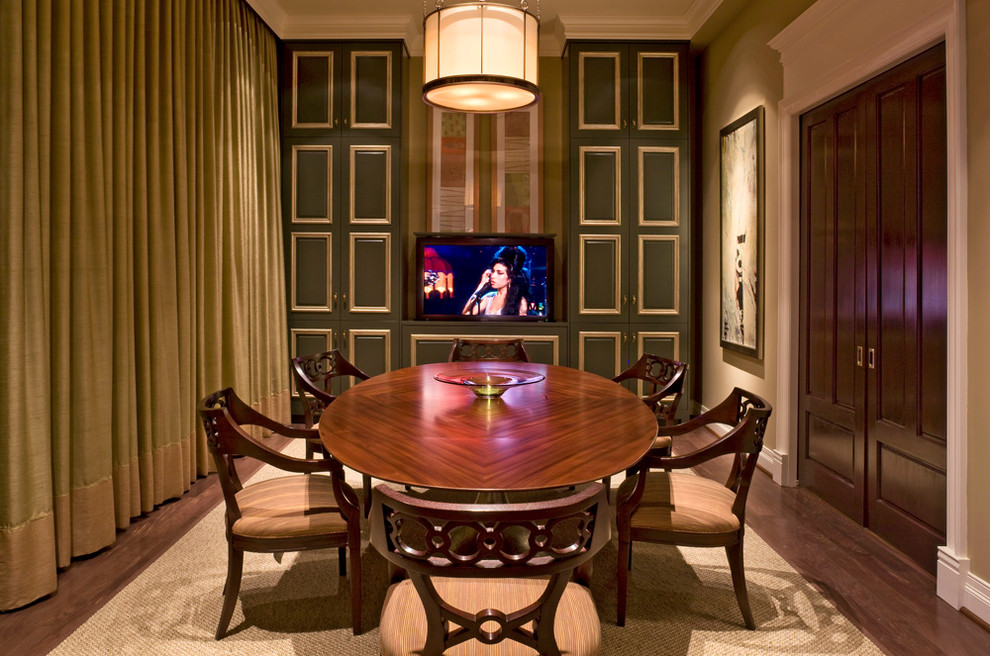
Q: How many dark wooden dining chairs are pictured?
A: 6